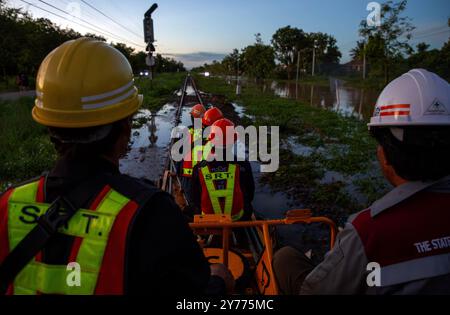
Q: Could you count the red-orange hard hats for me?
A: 3